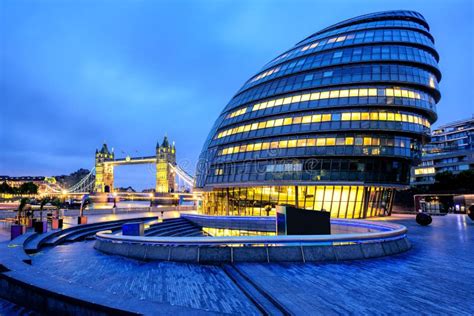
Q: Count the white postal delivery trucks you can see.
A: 0